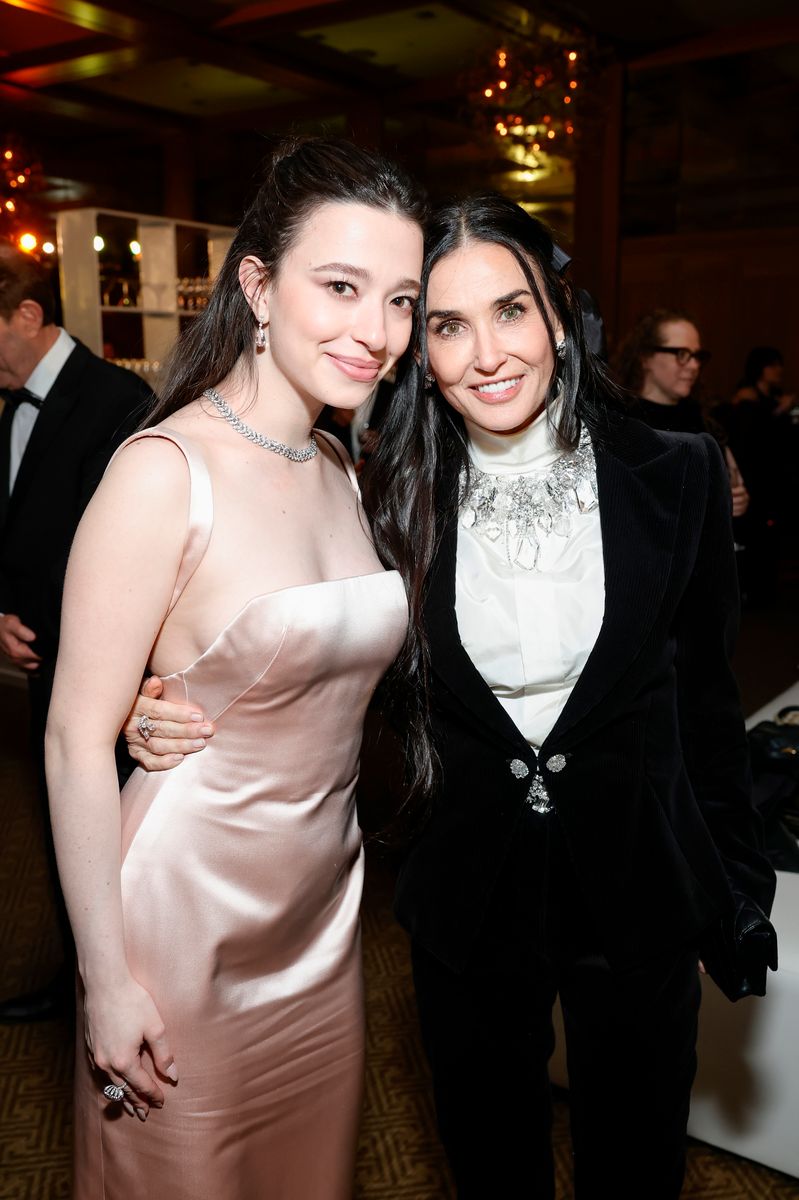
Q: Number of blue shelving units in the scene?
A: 0